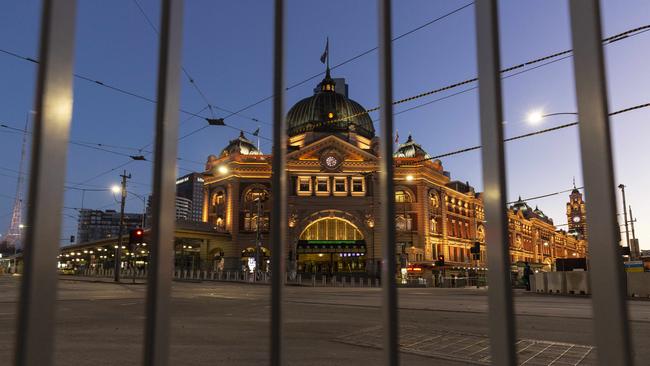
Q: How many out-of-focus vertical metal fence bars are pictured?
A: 6